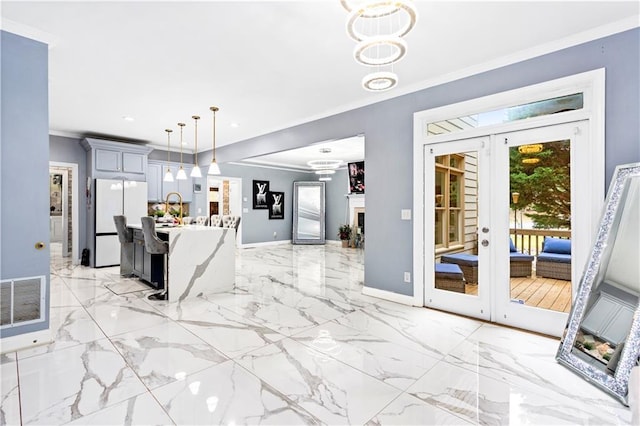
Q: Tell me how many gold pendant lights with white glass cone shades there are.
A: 4